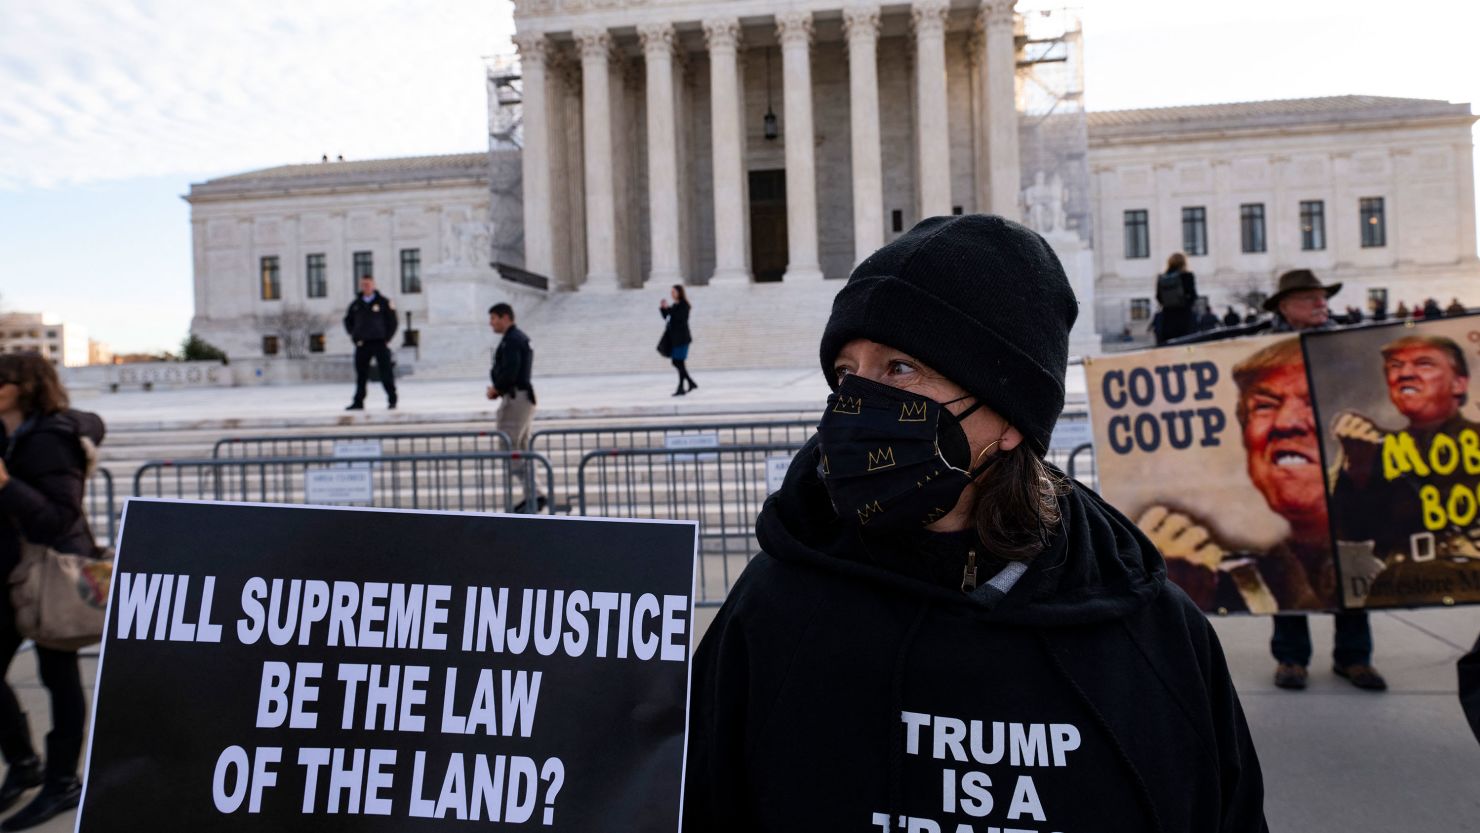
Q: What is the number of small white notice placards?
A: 5